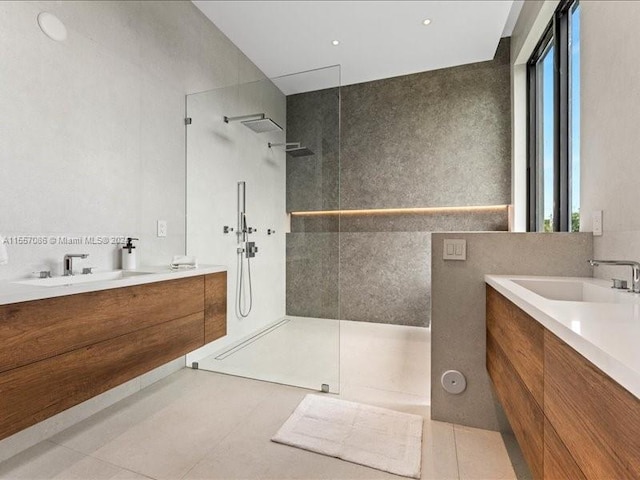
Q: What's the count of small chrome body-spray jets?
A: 3